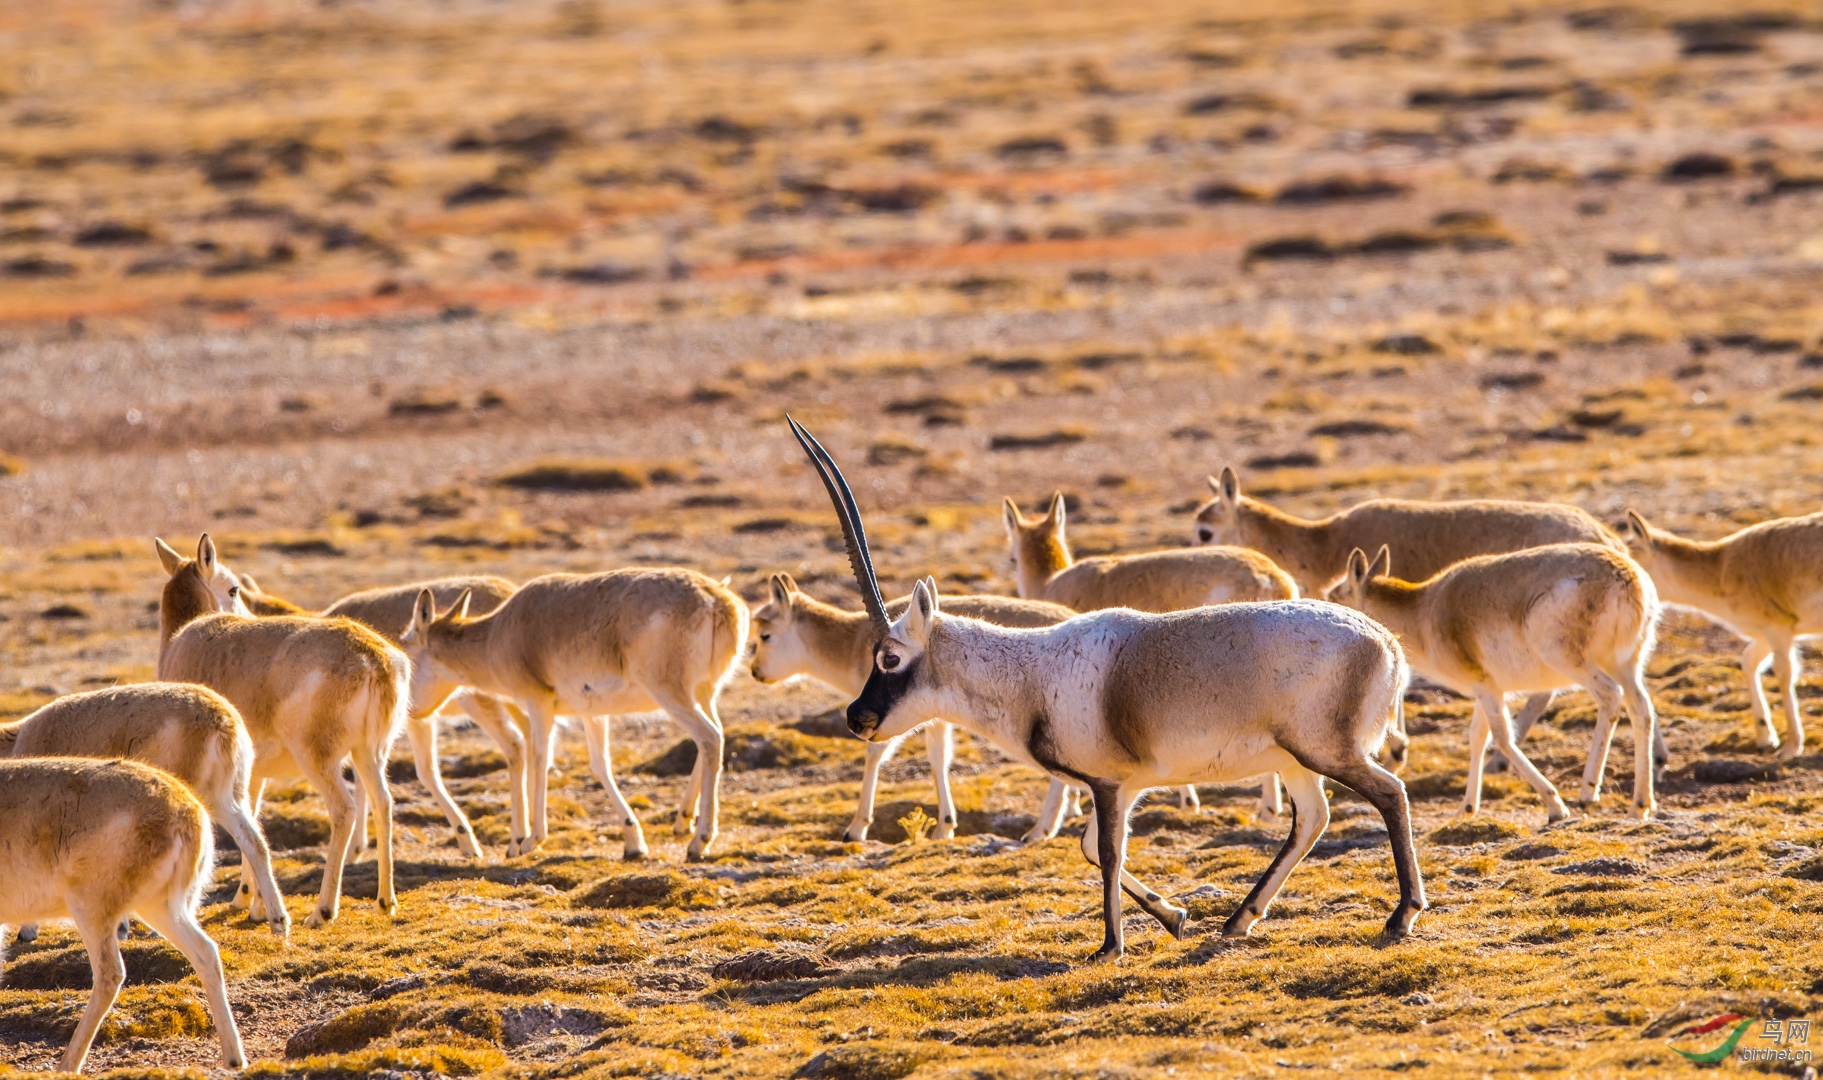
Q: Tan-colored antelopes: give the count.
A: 10